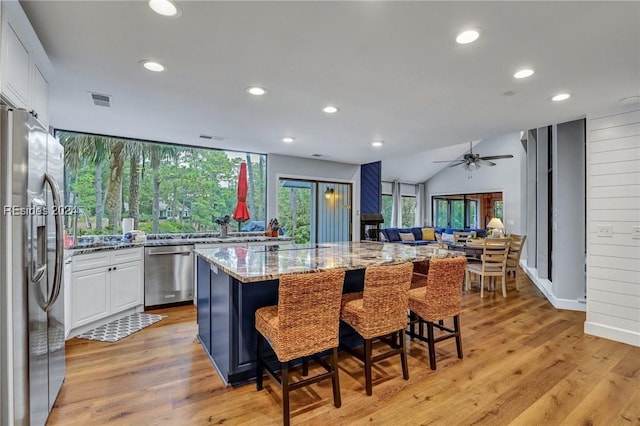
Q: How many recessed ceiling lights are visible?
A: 9